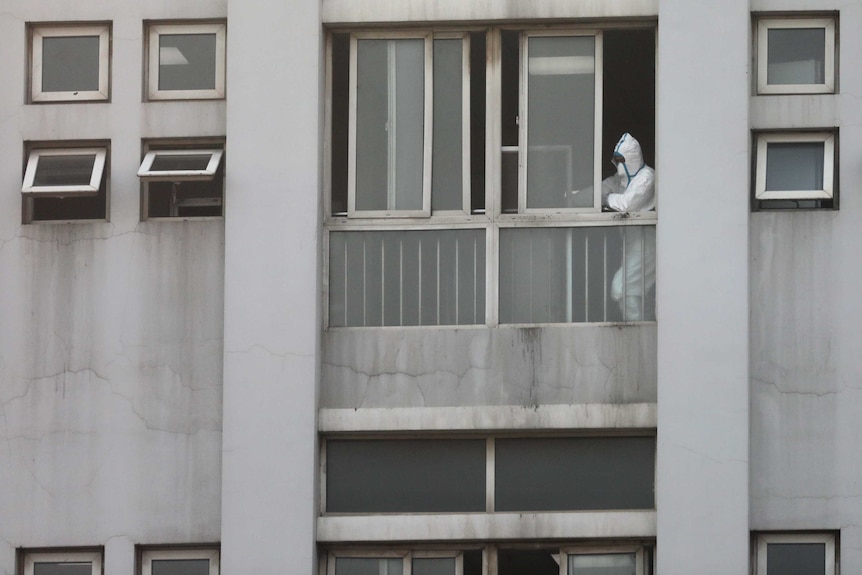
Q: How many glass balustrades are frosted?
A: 2